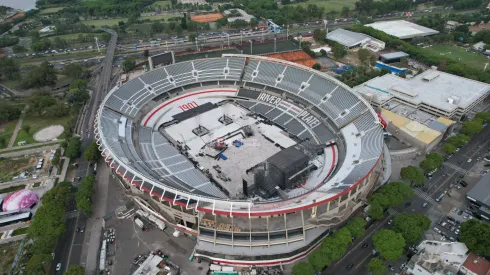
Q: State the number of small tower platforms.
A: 2